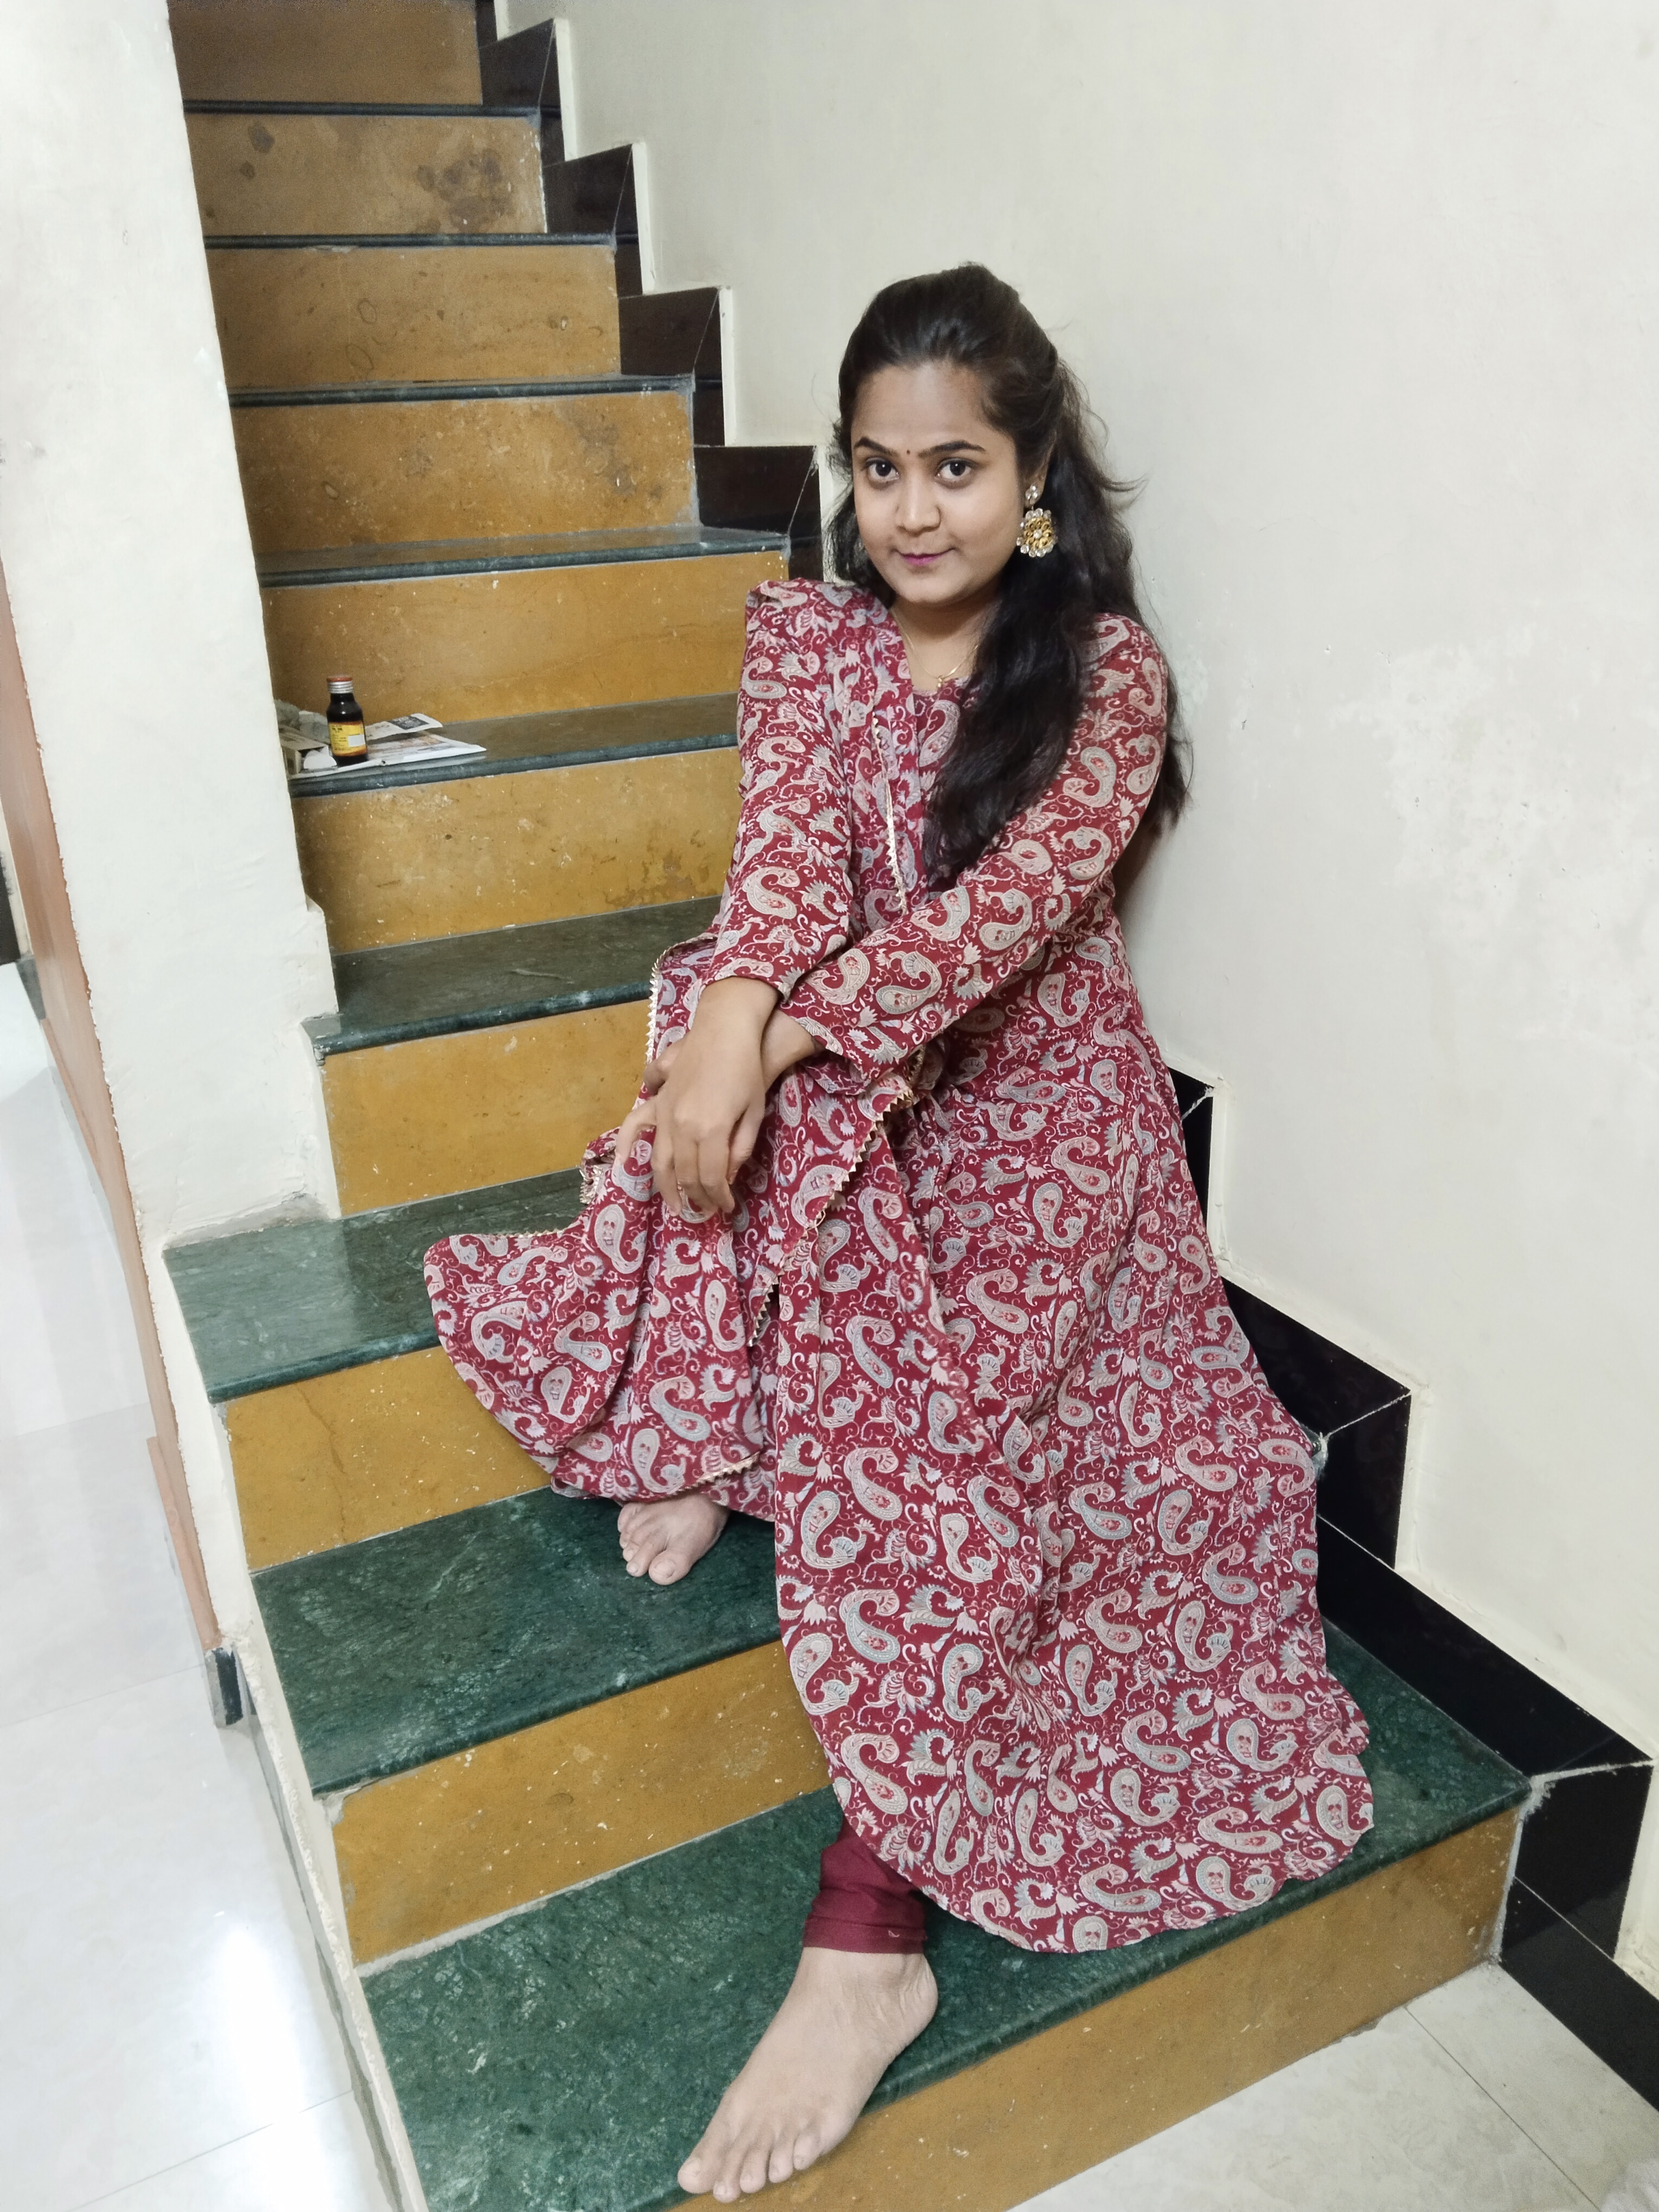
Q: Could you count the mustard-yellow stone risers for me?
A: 10